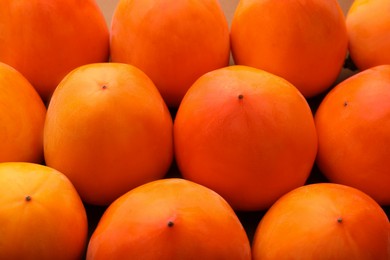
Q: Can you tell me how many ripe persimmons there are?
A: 11